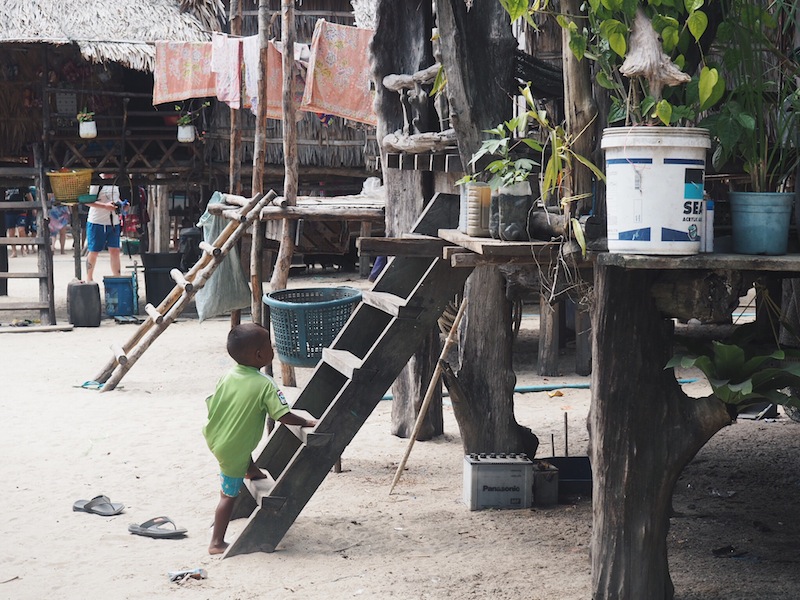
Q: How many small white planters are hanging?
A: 2